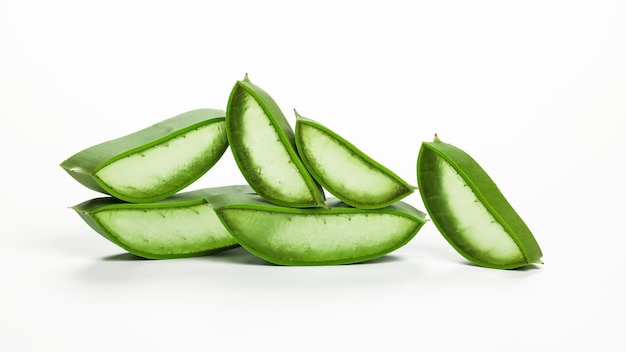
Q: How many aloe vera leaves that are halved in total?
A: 6